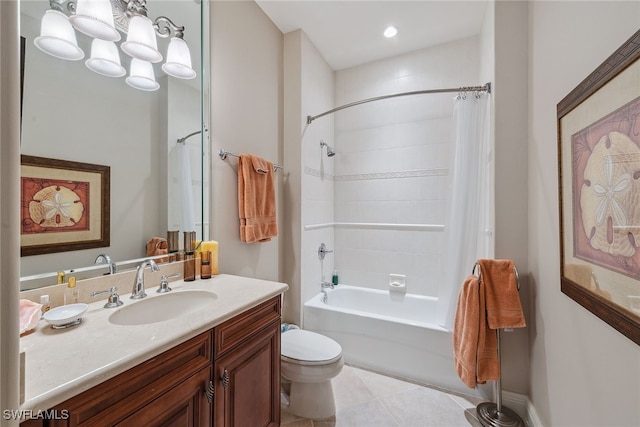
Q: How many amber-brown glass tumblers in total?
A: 2